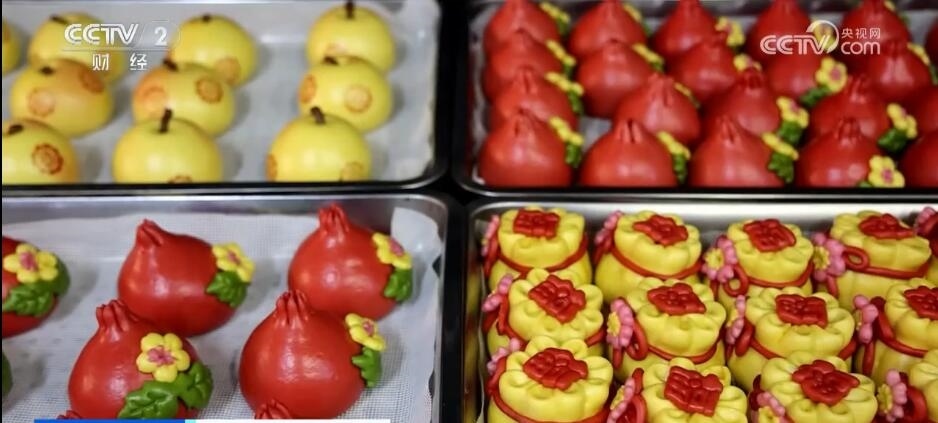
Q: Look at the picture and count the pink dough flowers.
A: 13